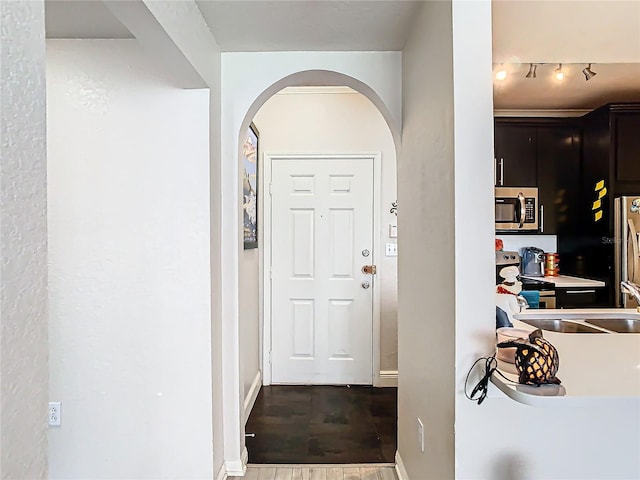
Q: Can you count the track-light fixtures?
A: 4